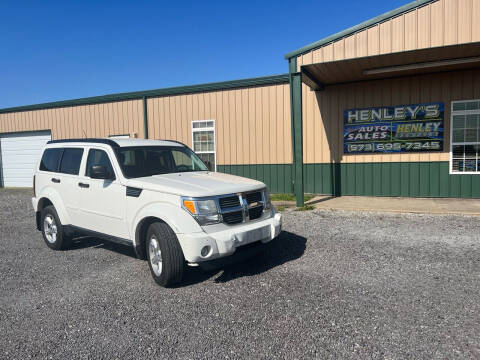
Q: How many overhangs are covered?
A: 1